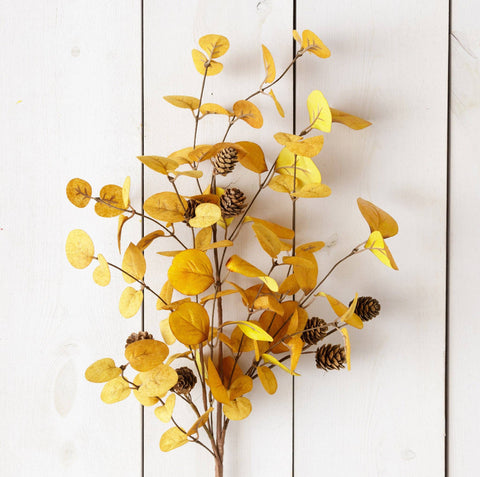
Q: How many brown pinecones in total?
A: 8